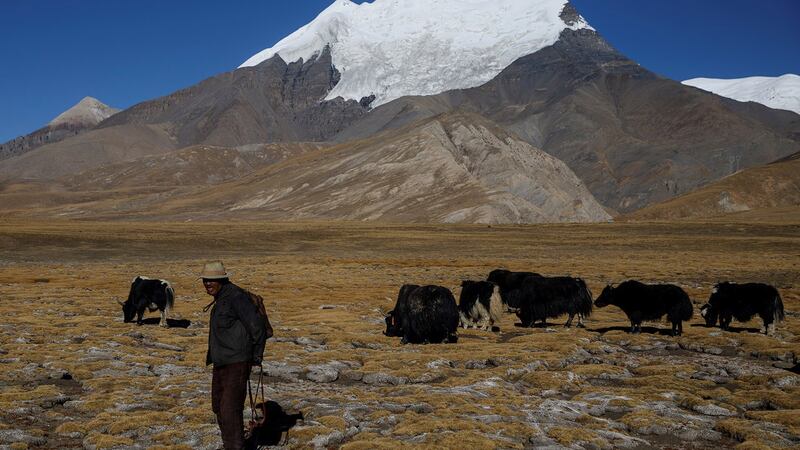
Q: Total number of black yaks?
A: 7